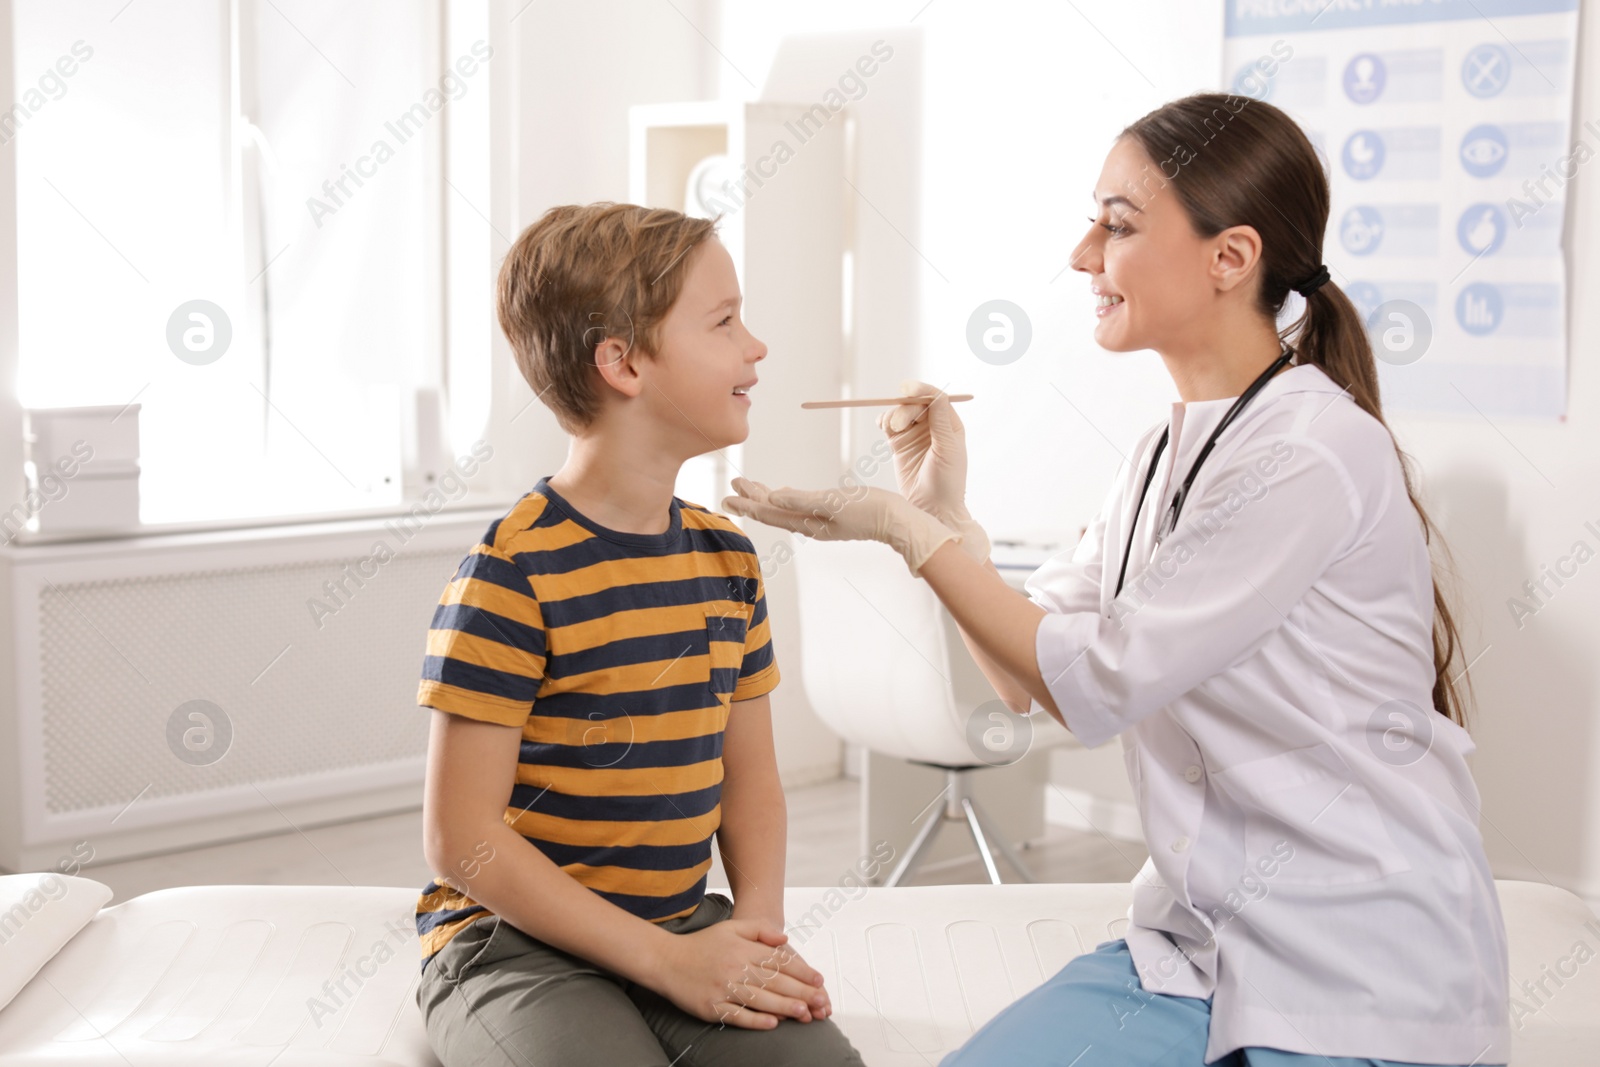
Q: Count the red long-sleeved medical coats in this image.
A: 0